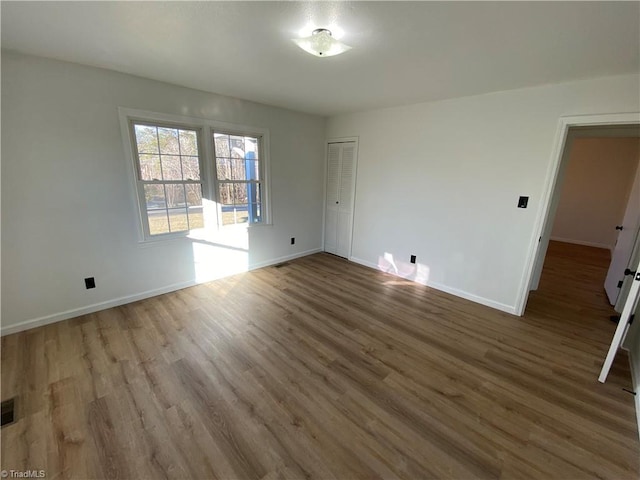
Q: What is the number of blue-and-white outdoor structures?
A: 1